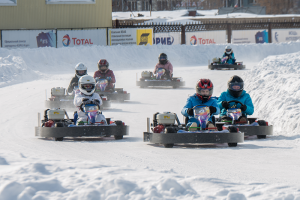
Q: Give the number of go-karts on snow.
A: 7